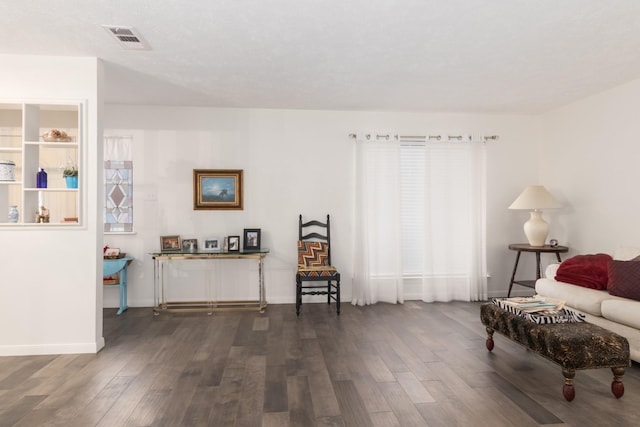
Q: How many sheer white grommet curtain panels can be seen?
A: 2